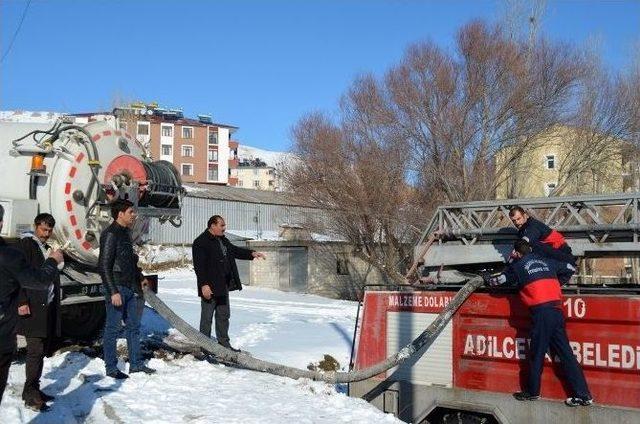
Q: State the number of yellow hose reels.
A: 0